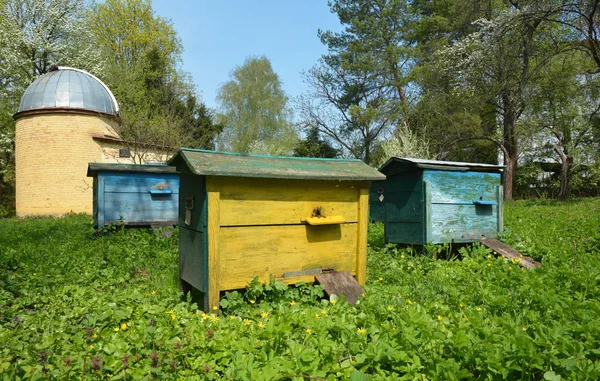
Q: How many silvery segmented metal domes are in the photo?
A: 1